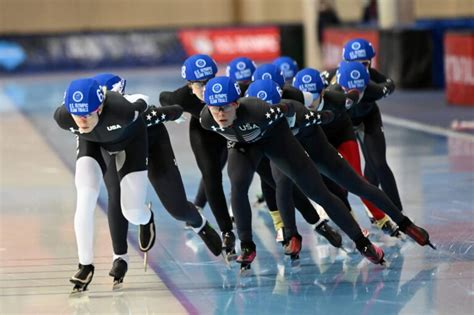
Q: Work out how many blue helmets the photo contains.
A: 11